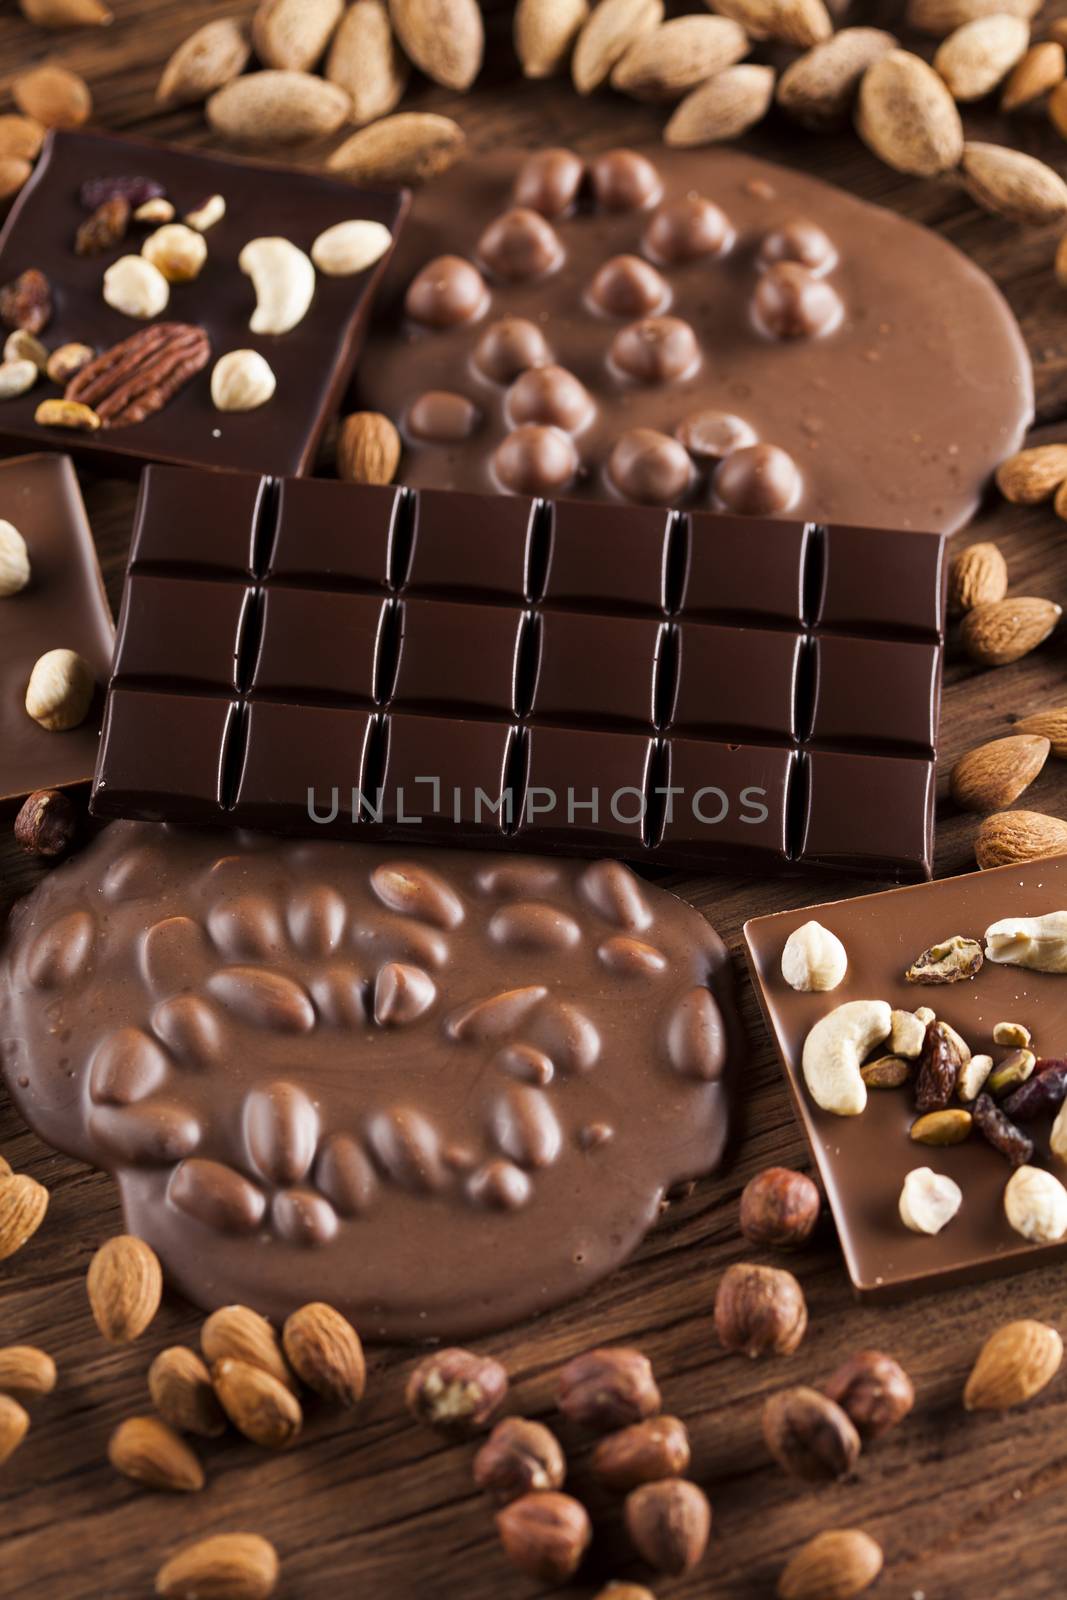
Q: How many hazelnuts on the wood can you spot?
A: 11